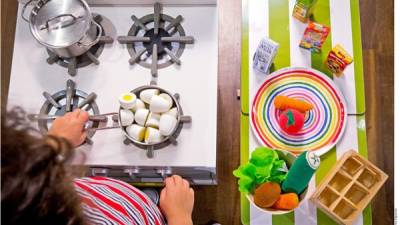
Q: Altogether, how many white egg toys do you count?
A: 12